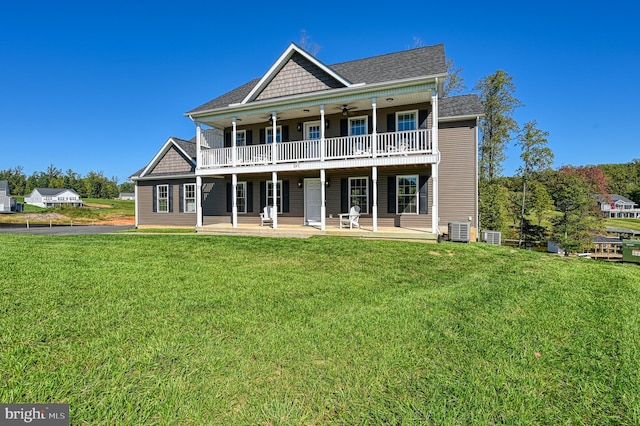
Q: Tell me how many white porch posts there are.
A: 12